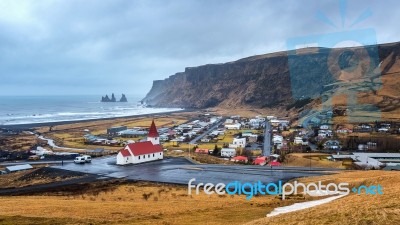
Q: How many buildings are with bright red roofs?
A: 5